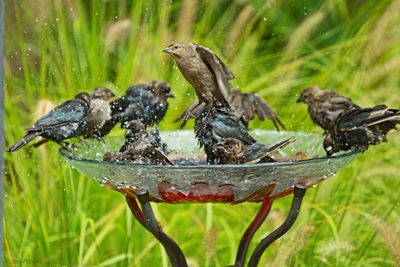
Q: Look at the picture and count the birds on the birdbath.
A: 11